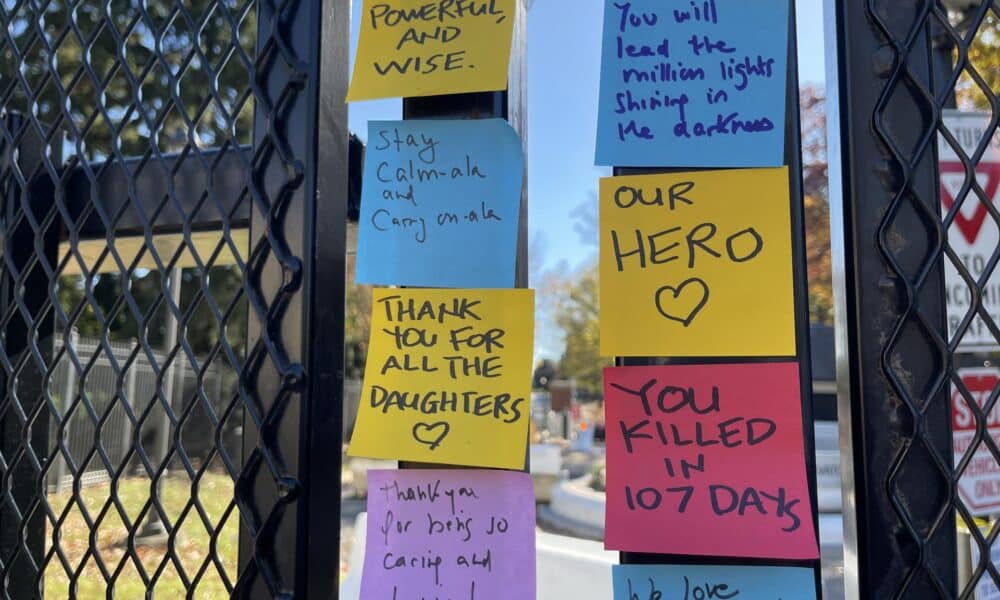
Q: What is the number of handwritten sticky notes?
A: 8